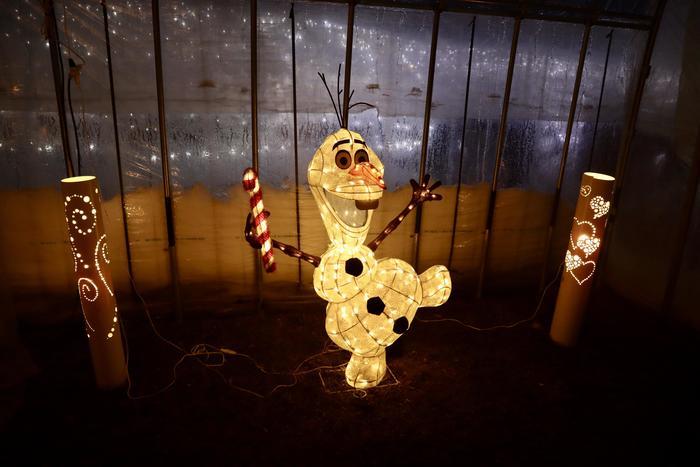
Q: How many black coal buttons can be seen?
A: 3